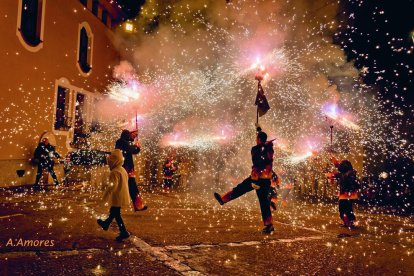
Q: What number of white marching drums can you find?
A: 0